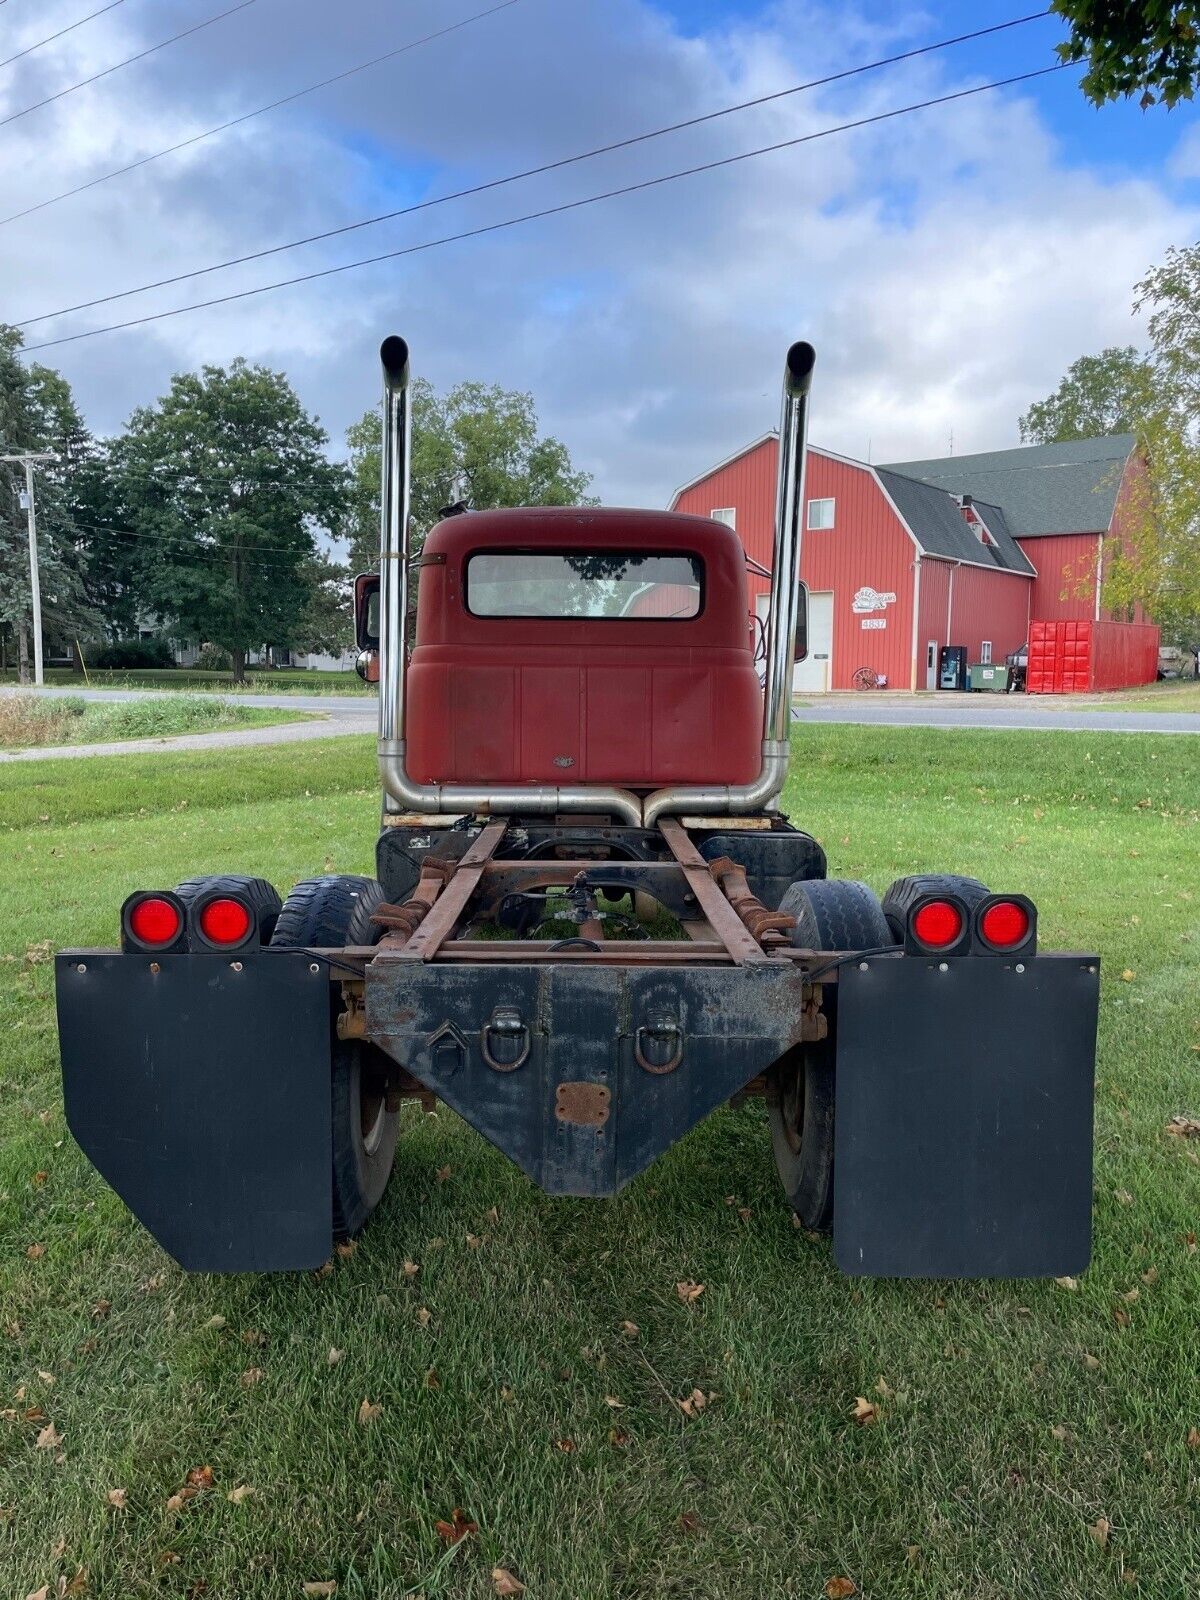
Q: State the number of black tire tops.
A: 4